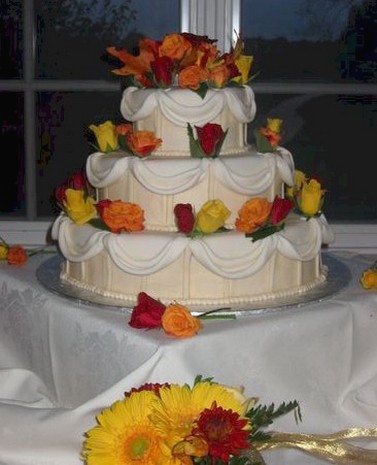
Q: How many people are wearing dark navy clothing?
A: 0